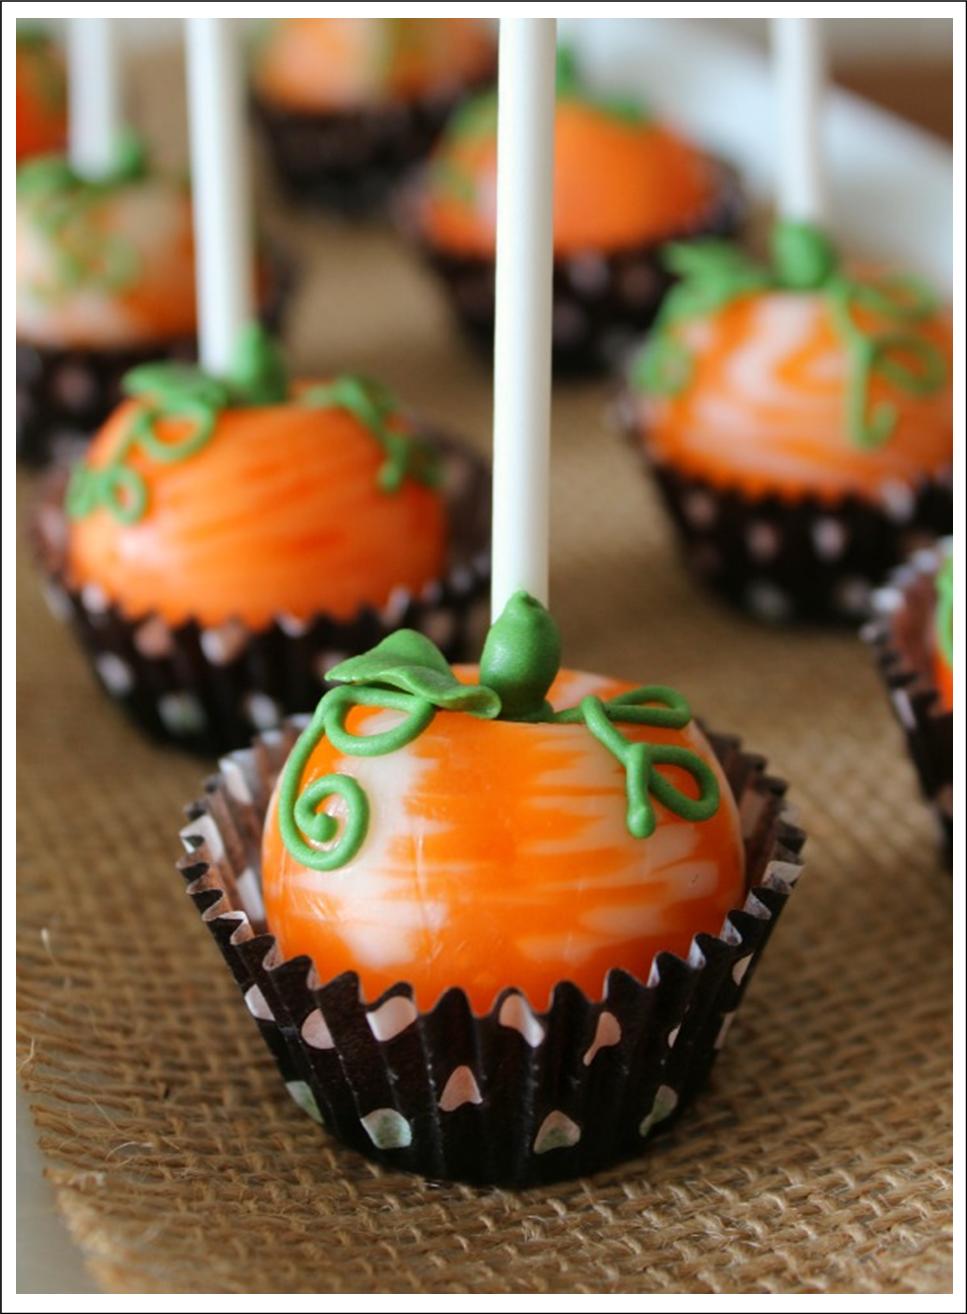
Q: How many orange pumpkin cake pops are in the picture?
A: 8